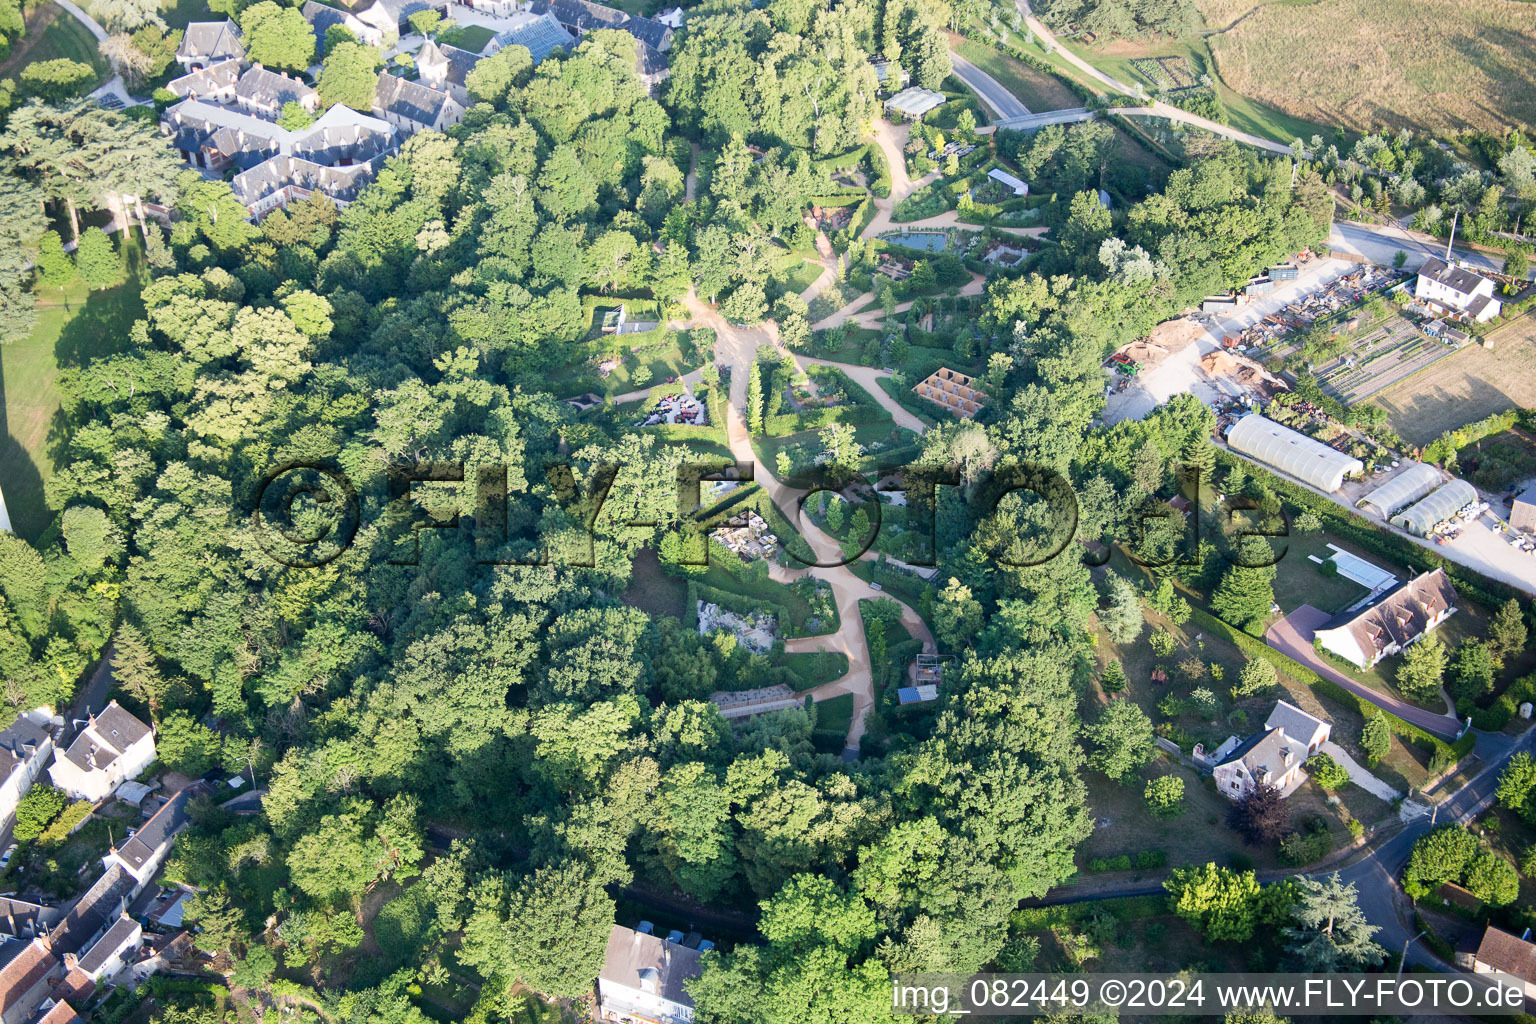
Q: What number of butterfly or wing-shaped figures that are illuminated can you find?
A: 0